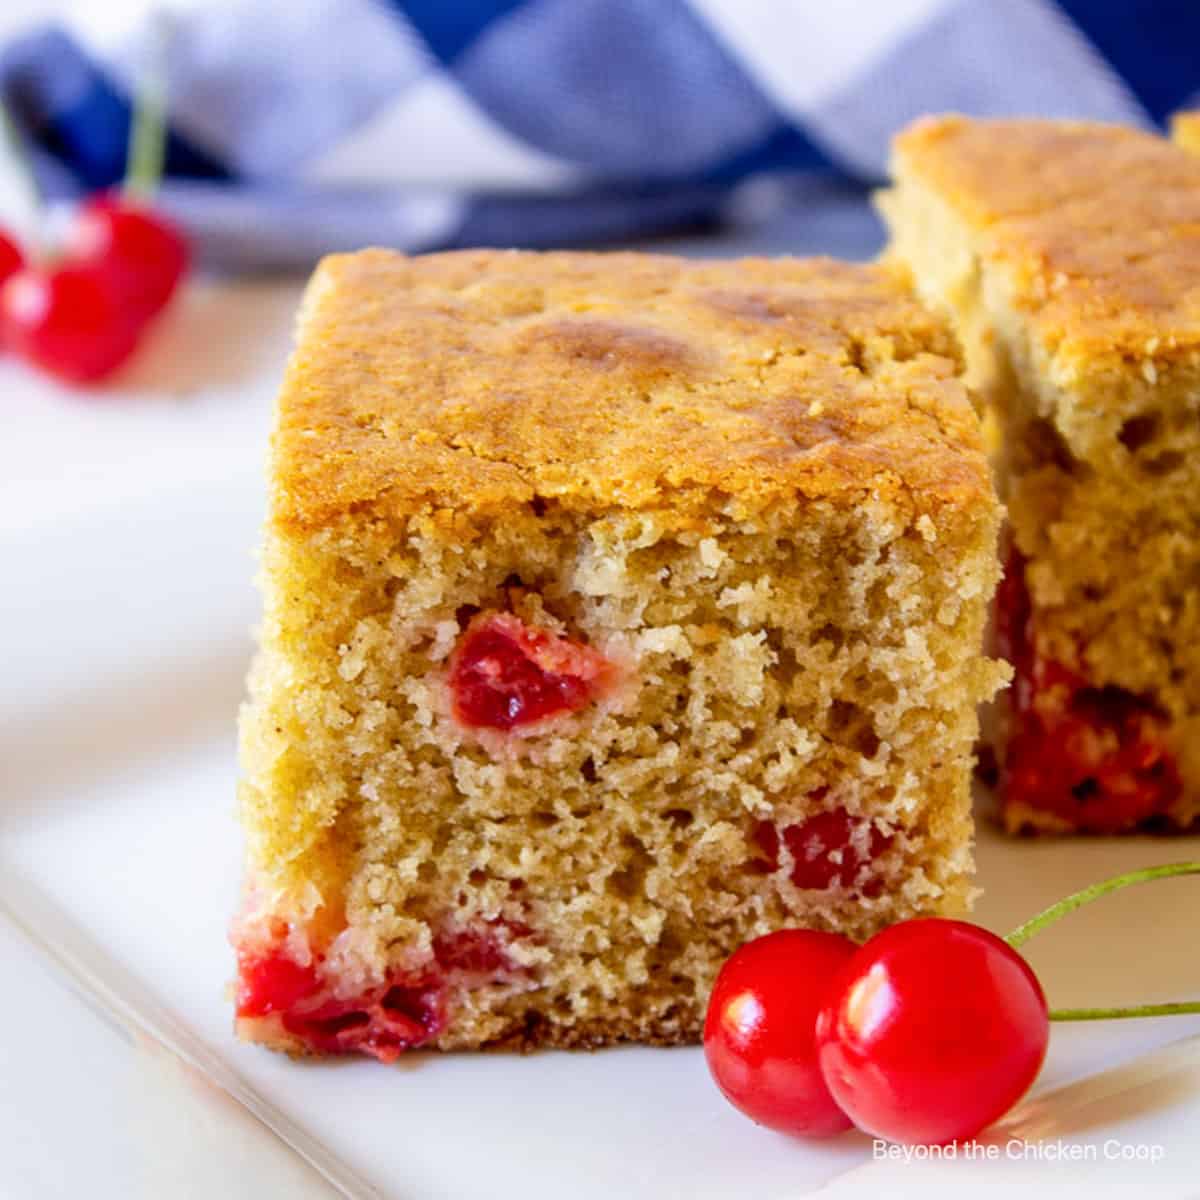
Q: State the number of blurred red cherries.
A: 3